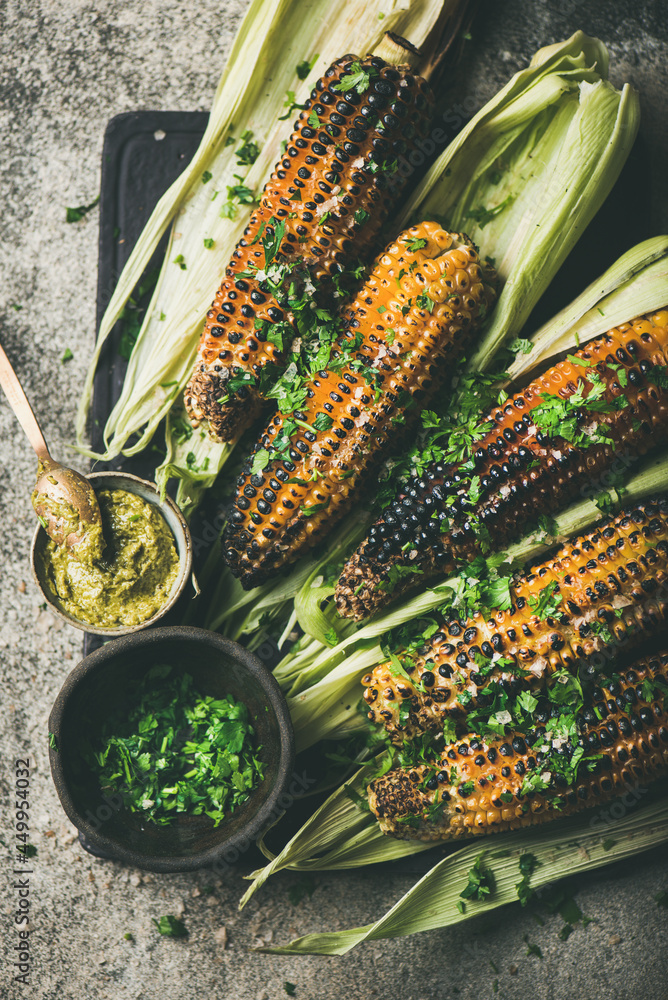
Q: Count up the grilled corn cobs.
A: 5